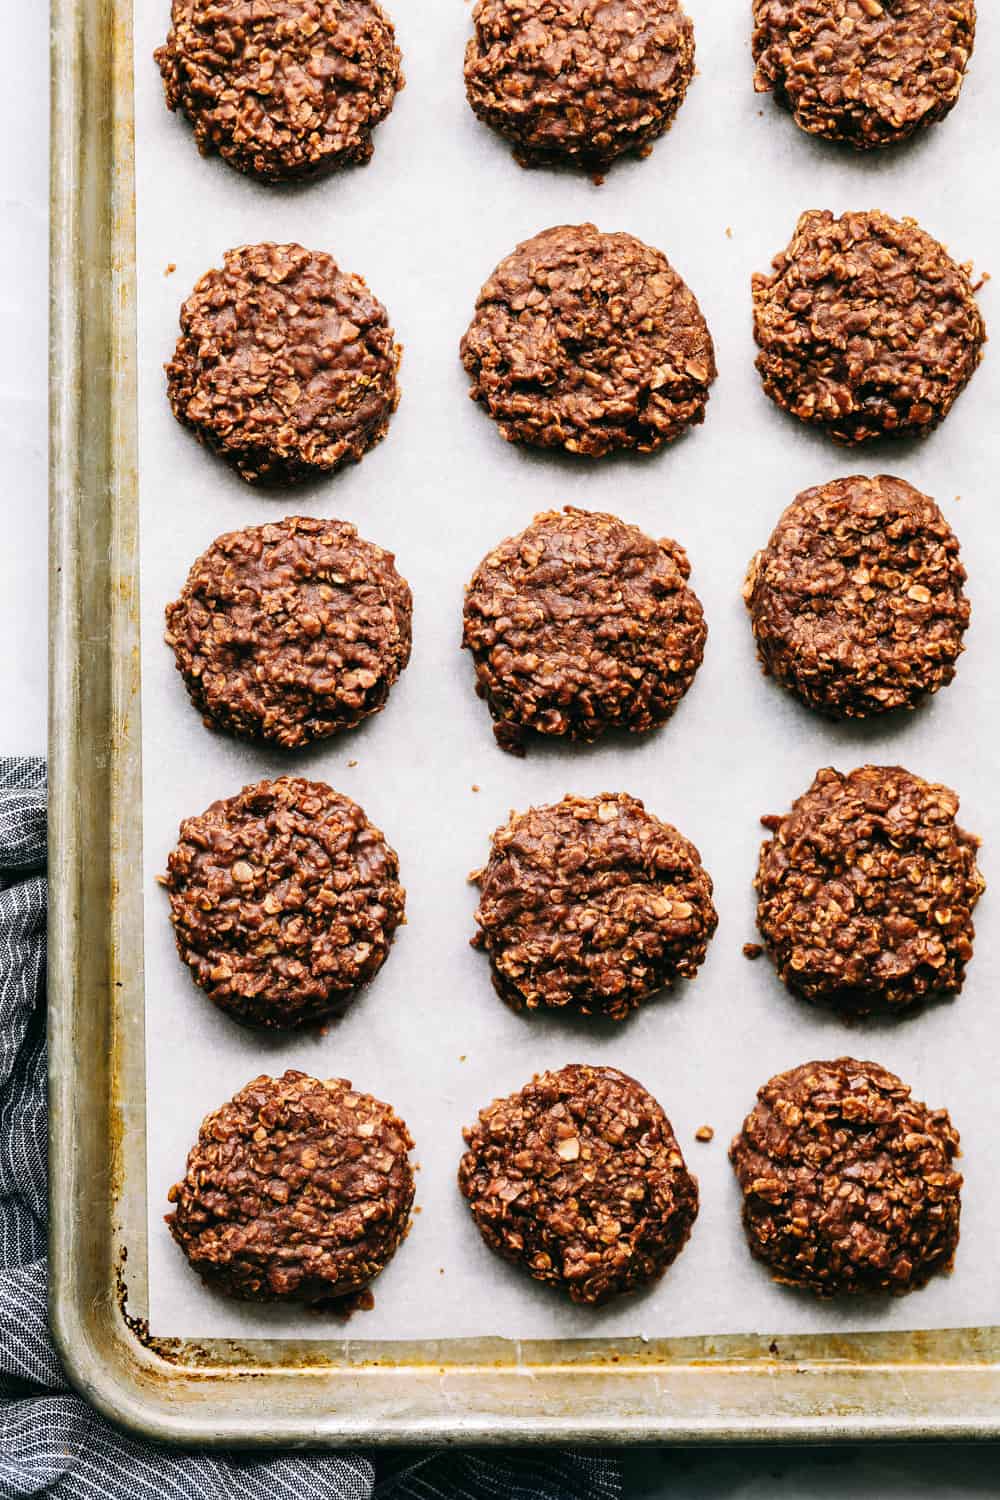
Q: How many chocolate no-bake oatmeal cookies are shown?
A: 15